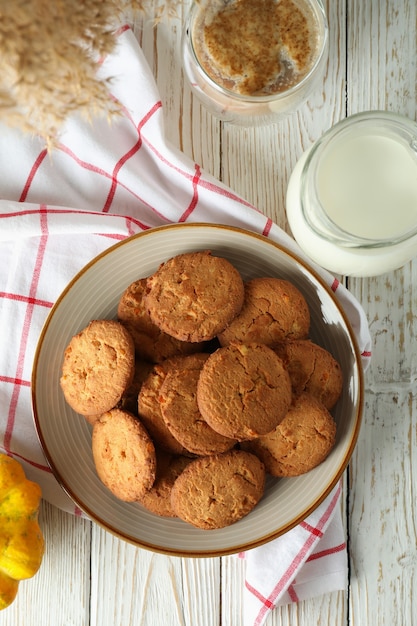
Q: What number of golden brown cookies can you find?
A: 13